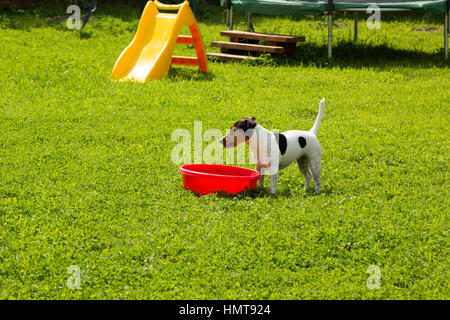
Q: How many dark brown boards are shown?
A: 3